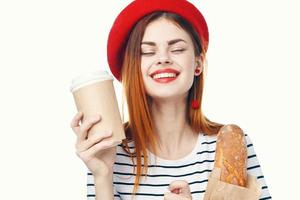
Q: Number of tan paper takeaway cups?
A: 1